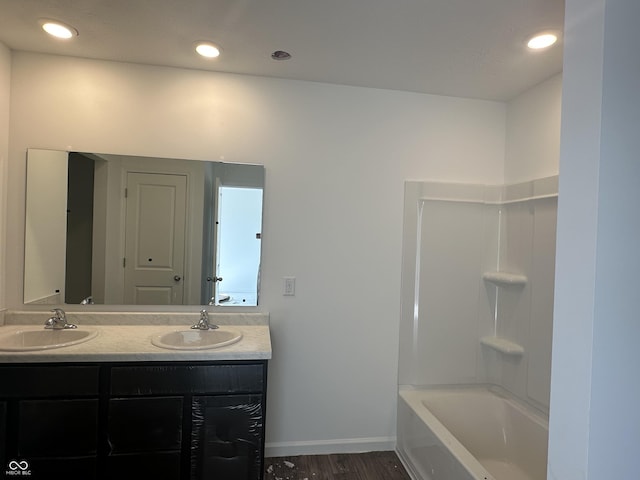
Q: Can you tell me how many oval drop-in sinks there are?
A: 2